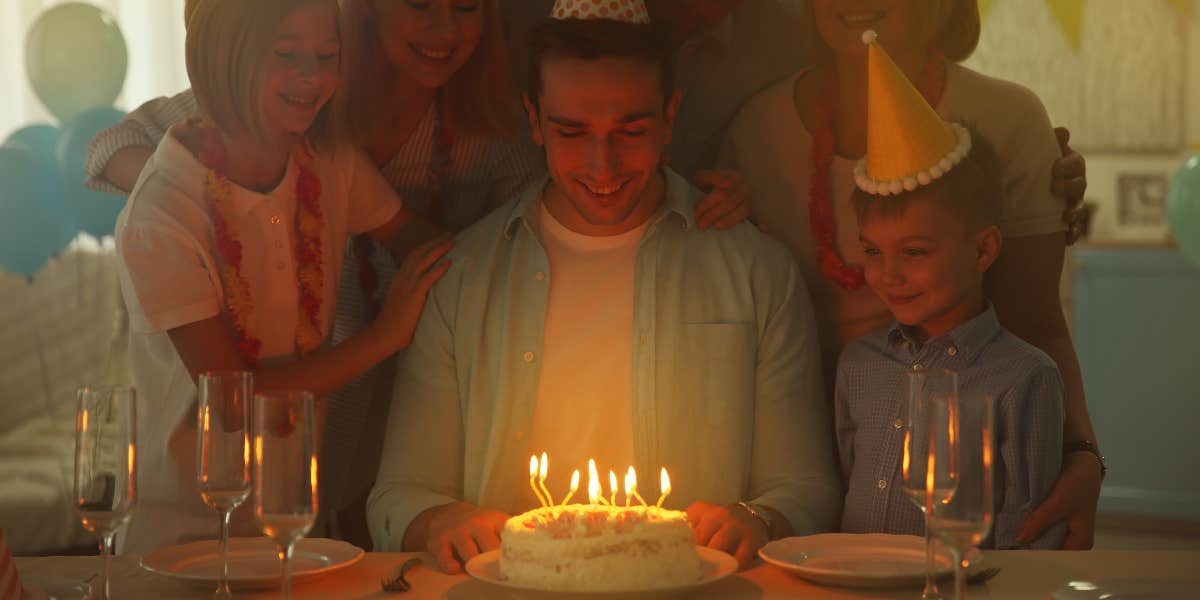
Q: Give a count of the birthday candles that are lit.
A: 9